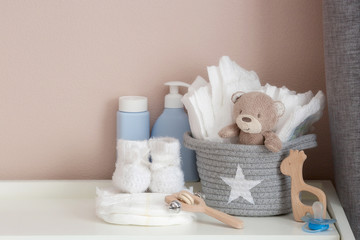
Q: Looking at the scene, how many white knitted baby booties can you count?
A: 2